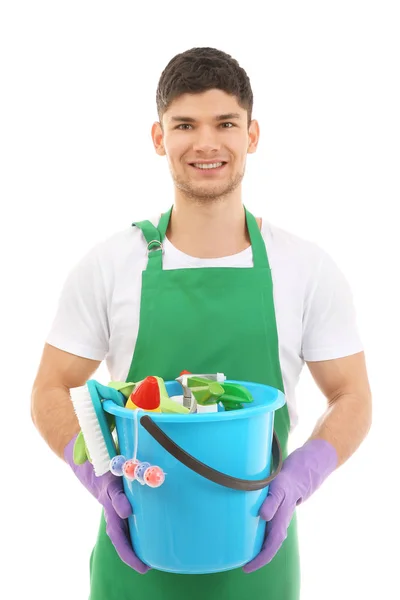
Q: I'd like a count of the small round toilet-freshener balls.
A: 4